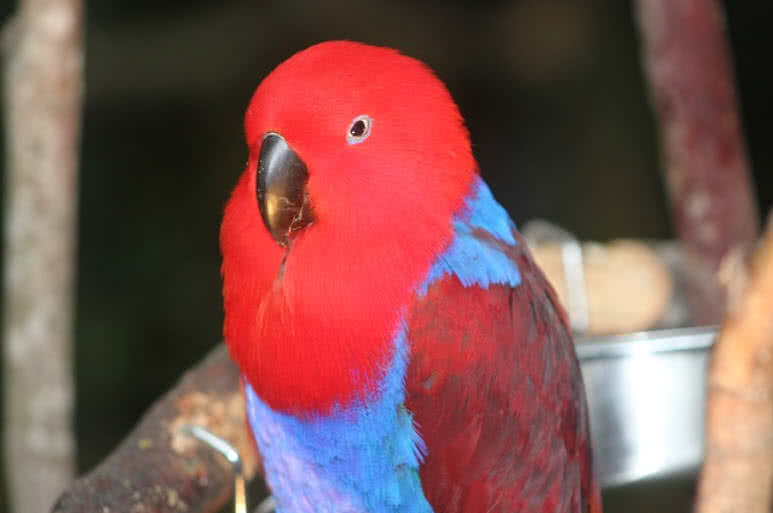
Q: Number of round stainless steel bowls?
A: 1